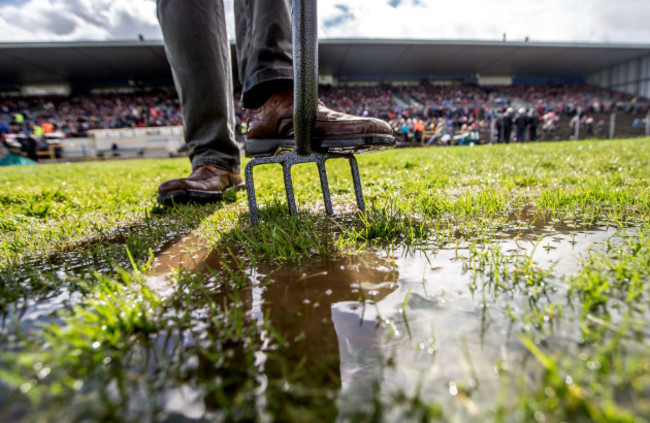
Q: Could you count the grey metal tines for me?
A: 4